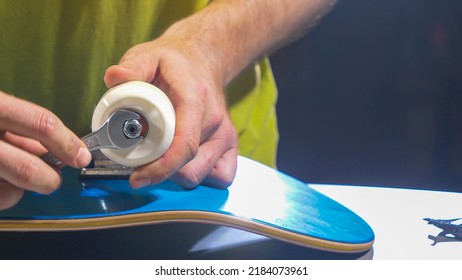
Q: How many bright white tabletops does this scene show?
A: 1